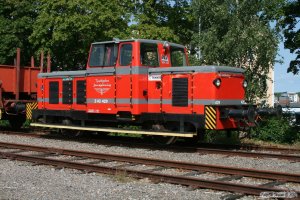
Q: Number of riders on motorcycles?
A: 0